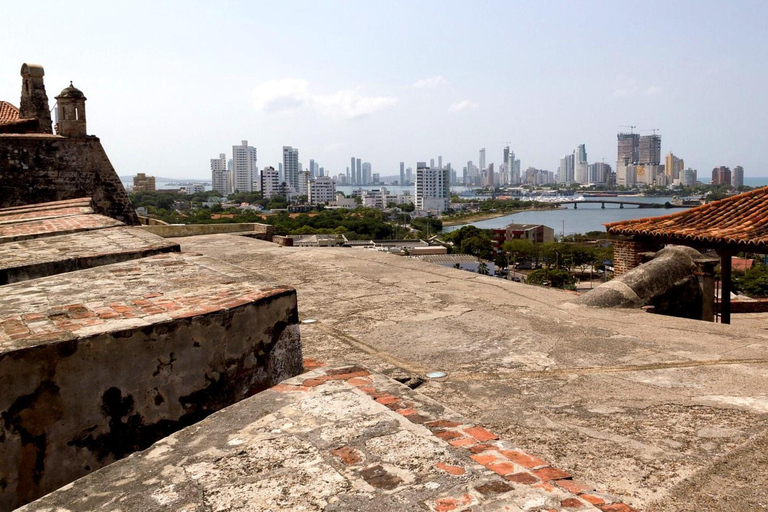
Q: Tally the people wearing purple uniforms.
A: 0